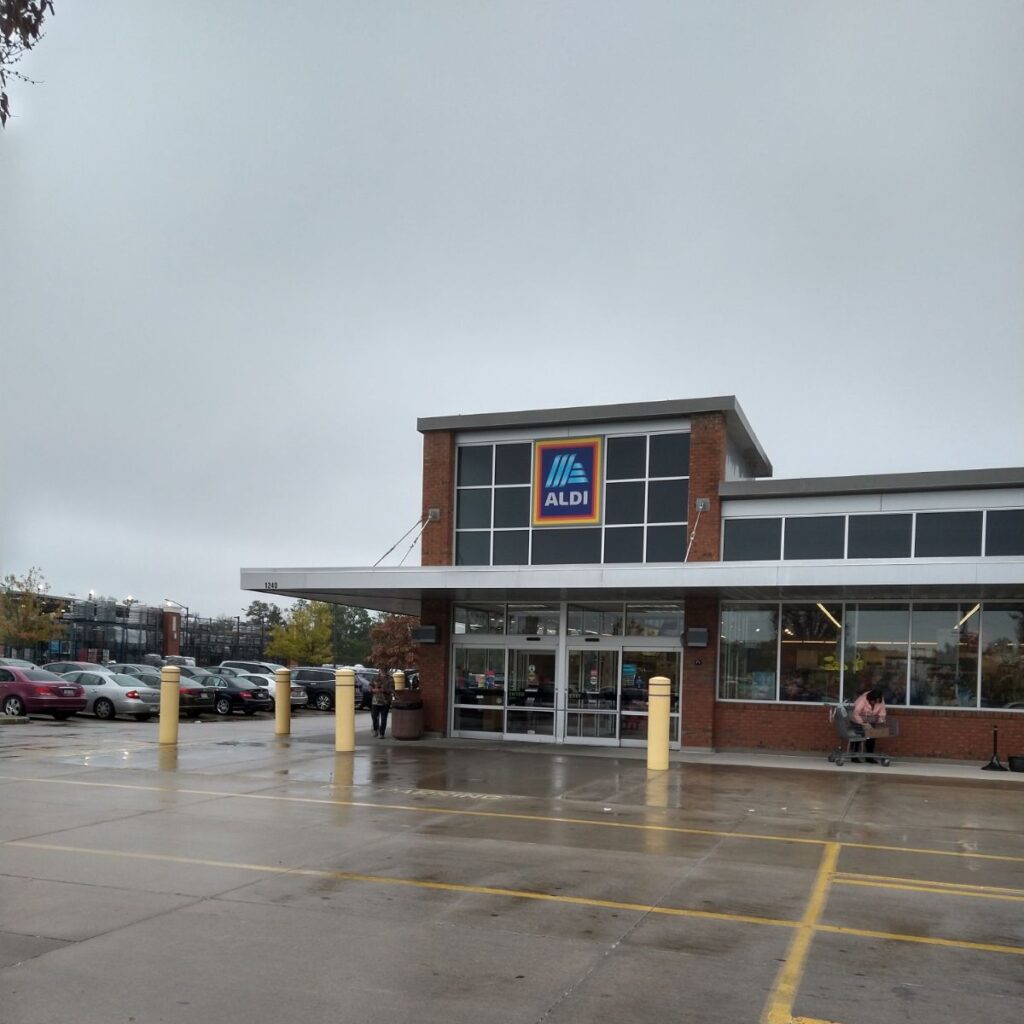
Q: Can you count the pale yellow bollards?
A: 5